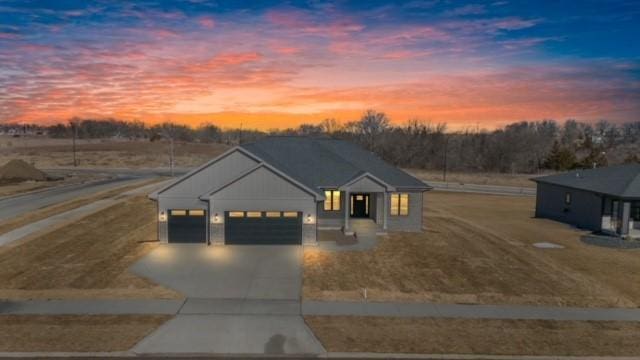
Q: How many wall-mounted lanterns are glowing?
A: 3